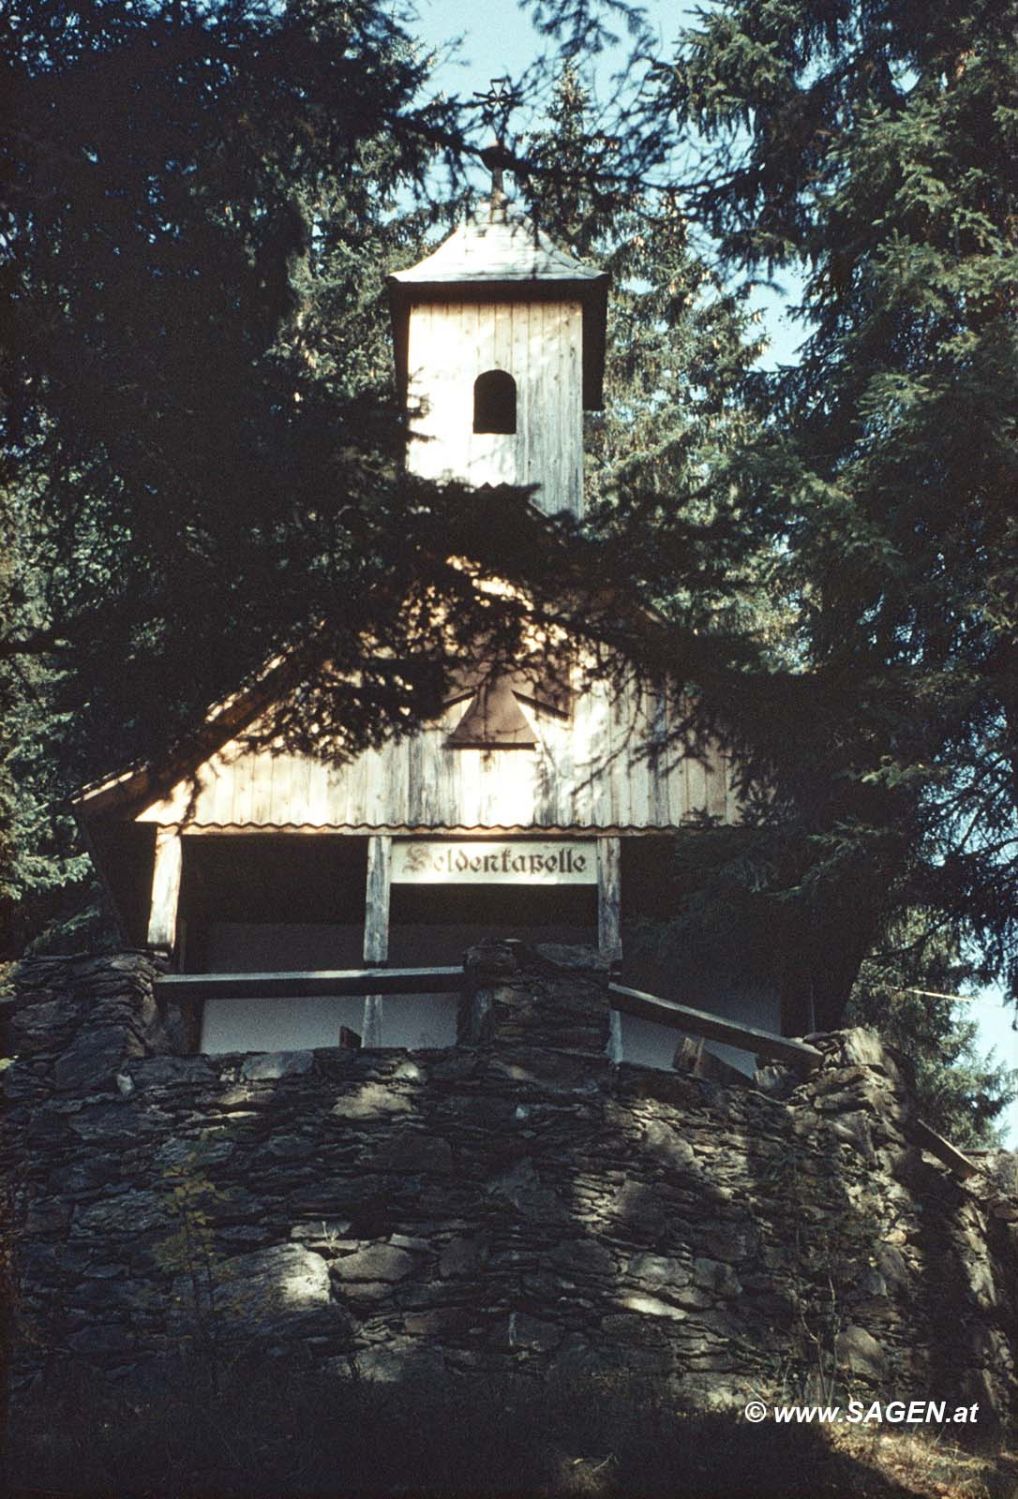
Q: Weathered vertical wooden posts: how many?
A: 3